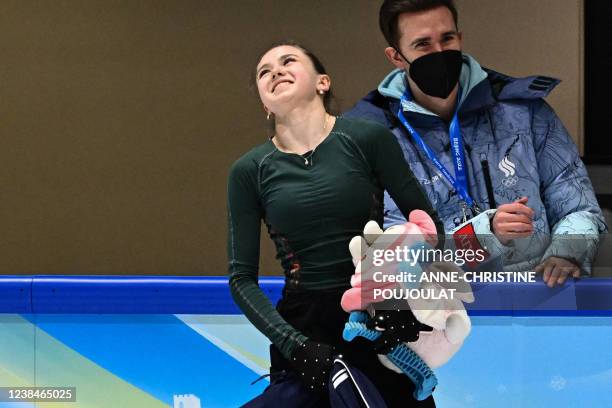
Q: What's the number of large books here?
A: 0